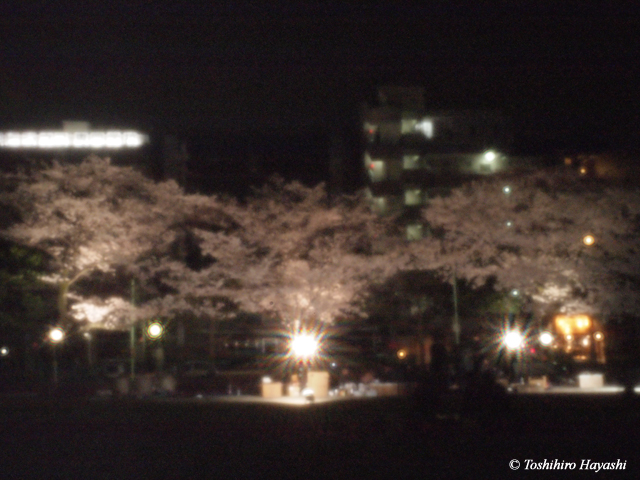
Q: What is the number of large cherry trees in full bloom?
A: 3